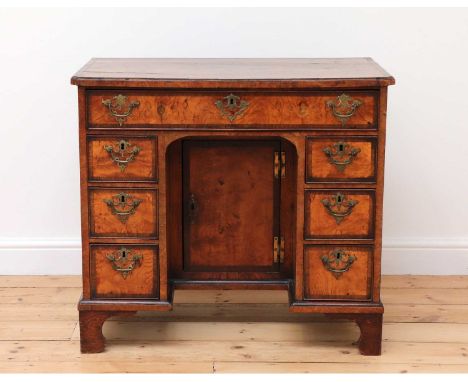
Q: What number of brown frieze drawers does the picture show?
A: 1